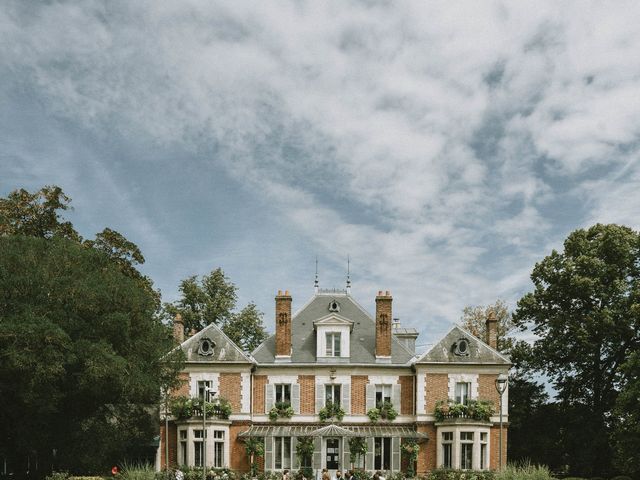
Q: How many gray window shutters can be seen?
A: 12